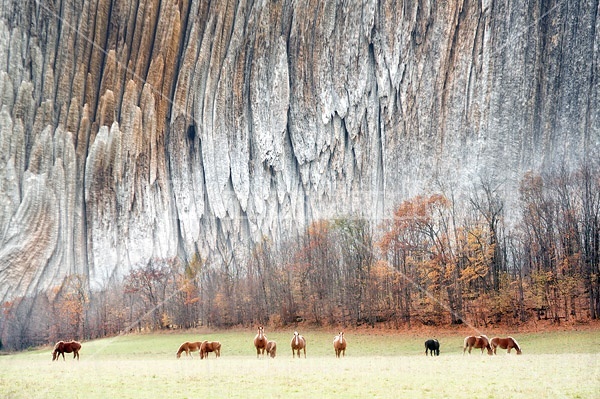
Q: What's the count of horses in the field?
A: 10